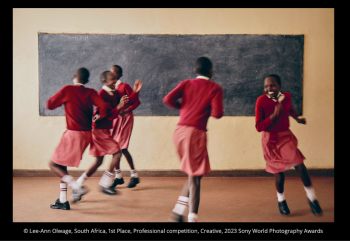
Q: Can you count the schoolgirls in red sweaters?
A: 5